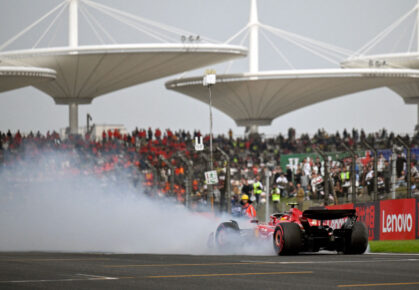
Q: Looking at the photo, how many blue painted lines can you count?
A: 0